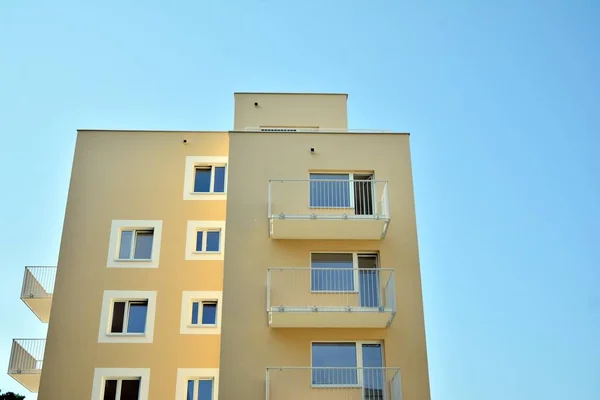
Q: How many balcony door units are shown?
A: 3